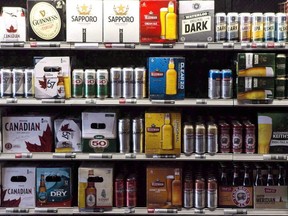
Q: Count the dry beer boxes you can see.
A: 1